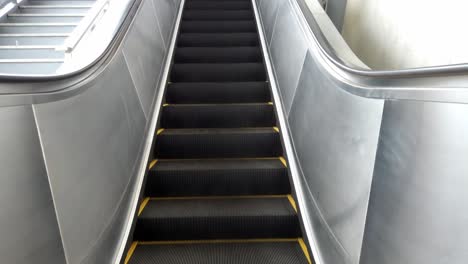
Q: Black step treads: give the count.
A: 12